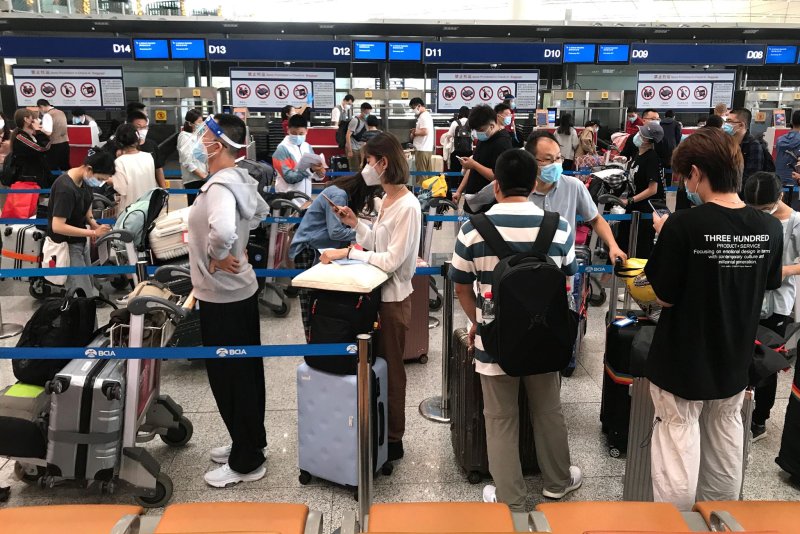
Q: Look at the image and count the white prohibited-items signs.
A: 4